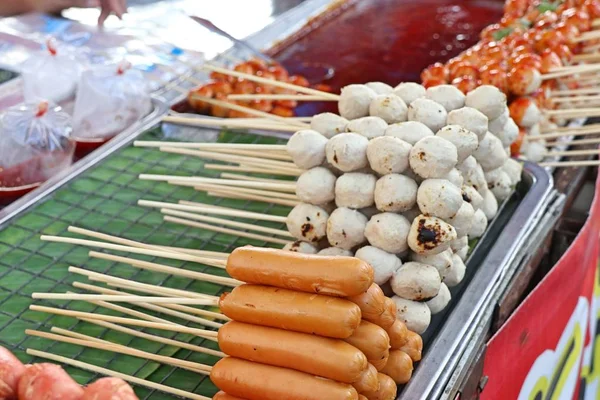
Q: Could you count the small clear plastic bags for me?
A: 3